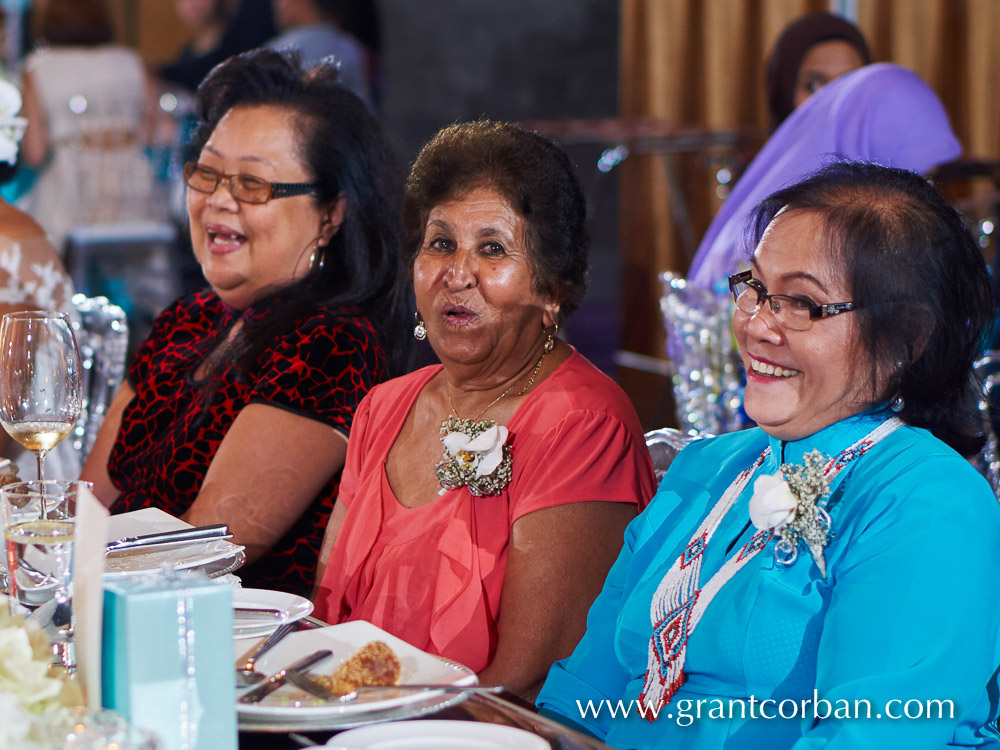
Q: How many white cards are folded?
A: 1